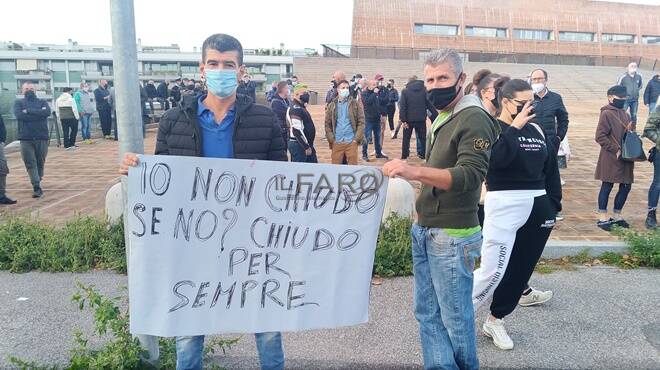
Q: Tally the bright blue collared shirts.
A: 1